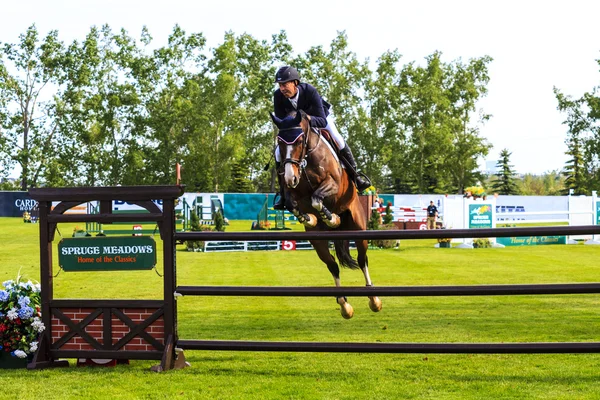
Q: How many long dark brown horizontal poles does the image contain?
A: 3